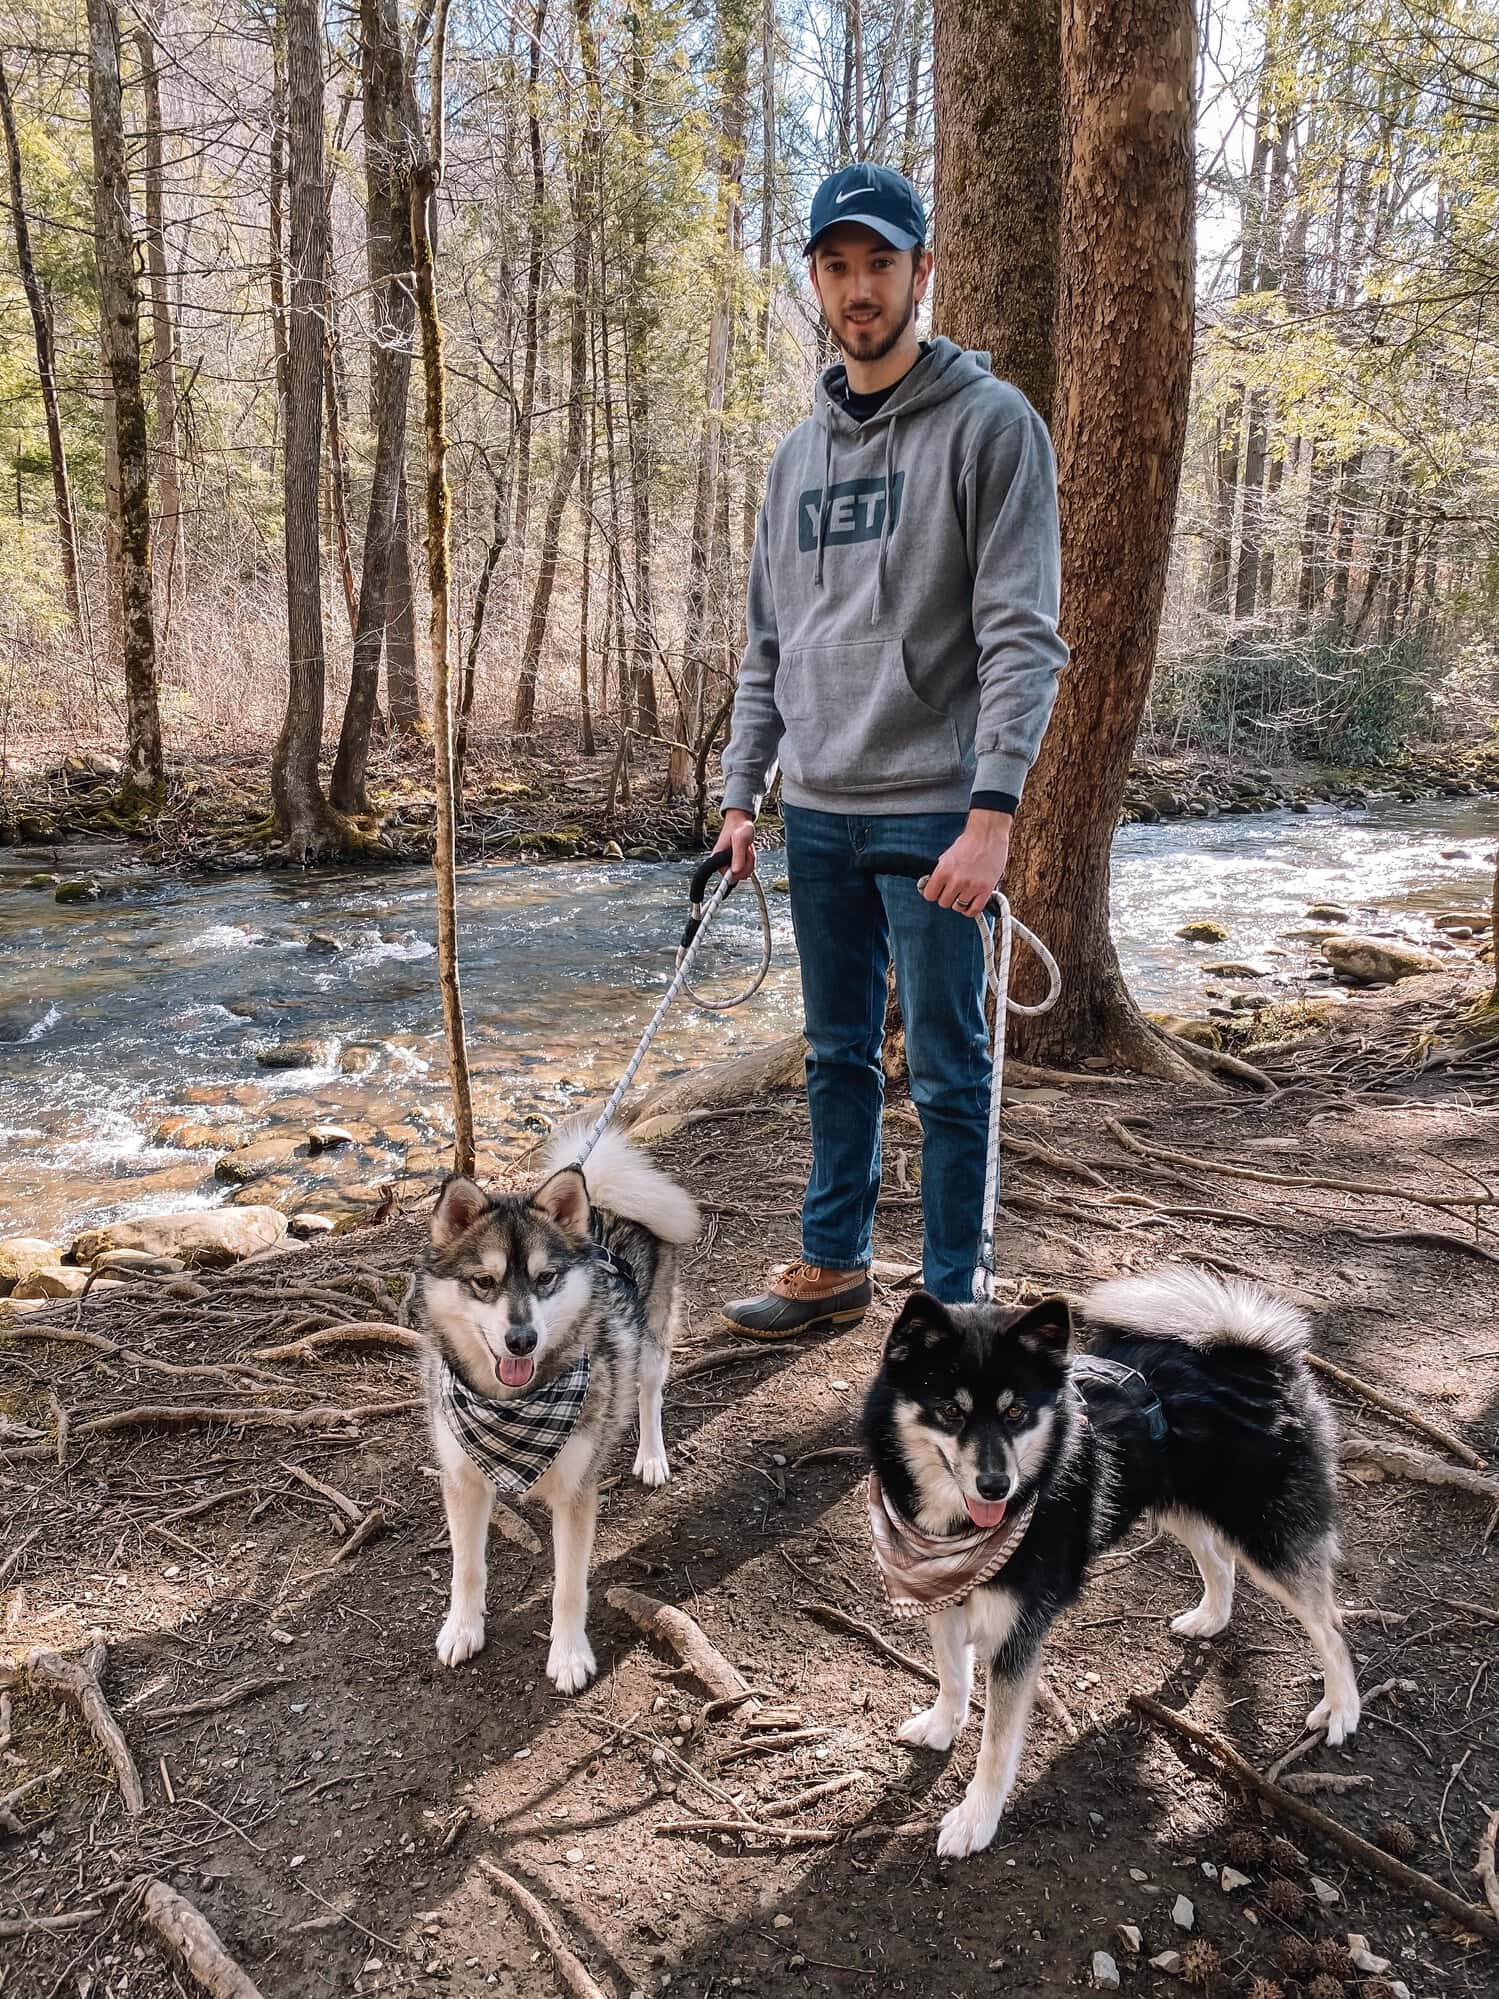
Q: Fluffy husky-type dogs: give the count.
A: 2